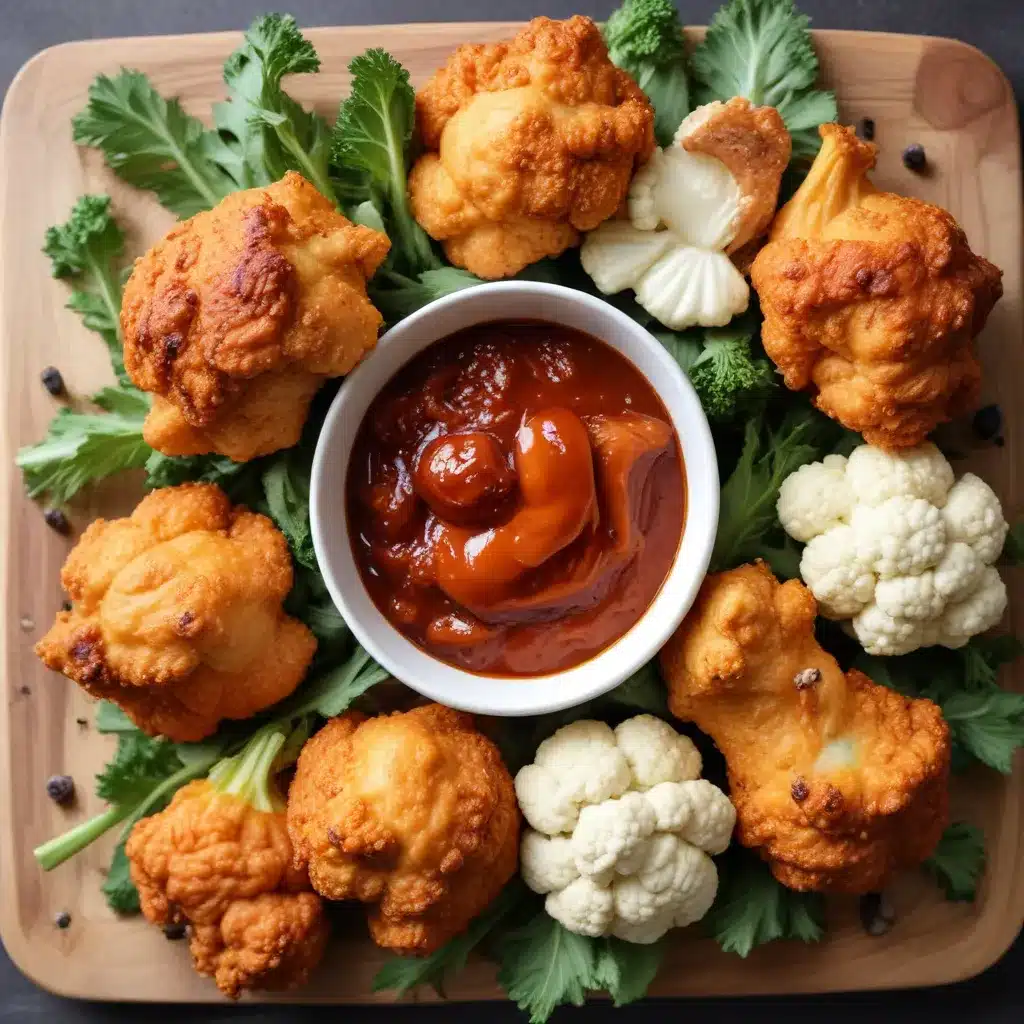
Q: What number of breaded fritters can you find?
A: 7